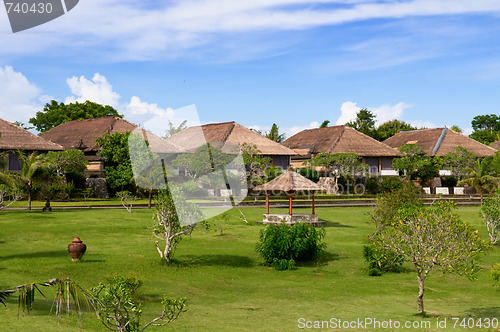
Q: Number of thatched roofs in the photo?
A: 6